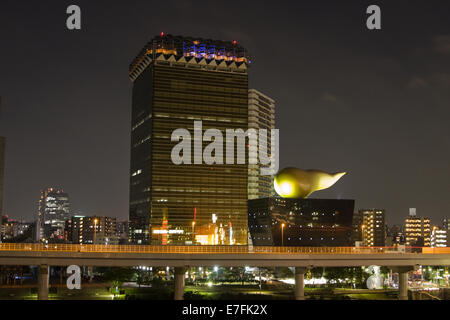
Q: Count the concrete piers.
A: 4